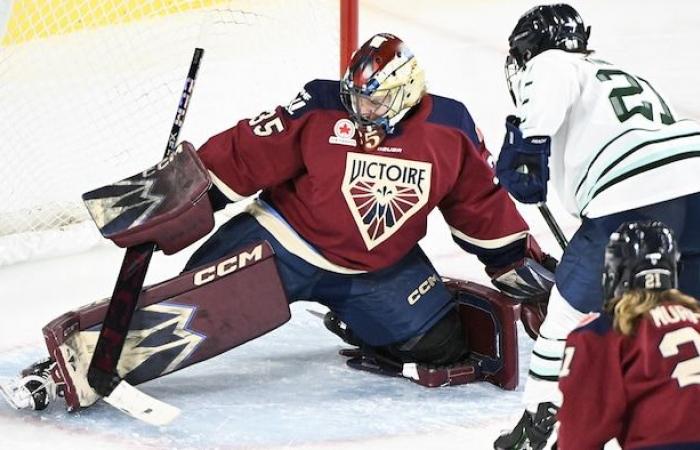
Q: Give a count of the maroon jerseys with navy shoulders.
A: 2